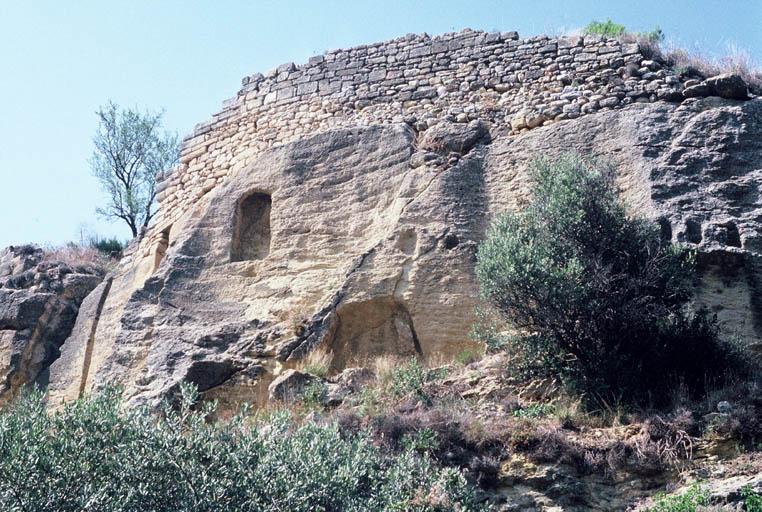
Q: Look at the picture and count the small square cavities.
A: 3